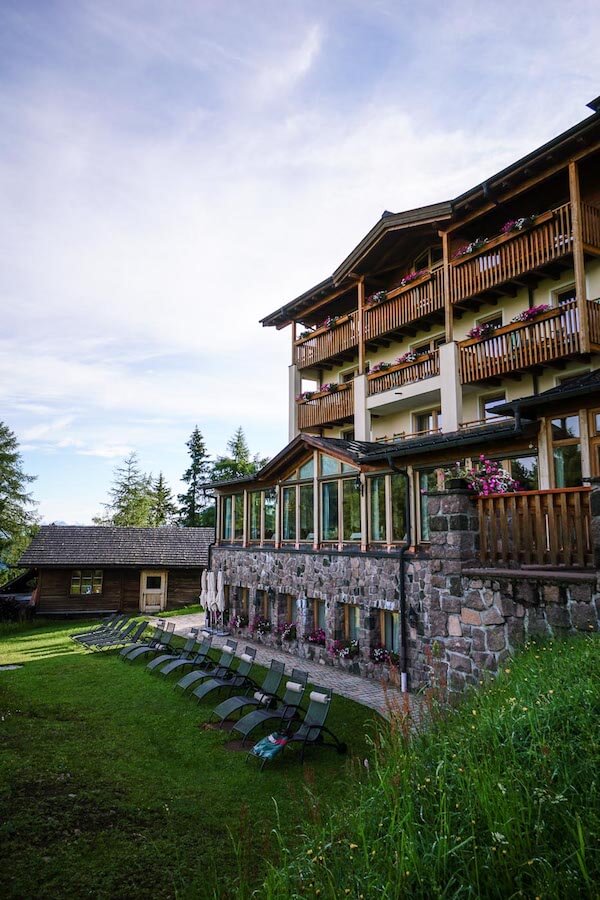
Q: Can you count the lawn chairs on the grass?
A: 14